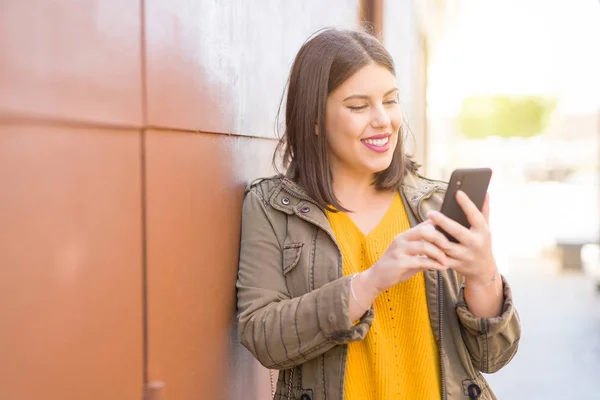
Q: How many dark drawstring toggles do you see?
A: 2